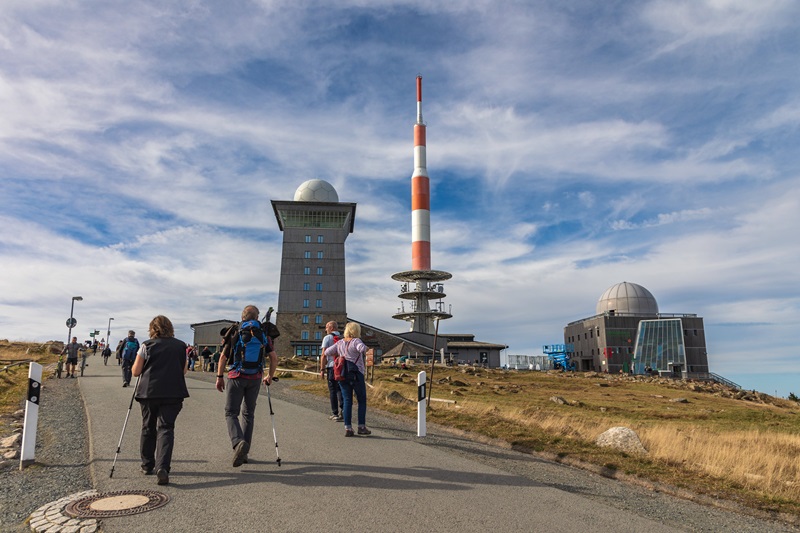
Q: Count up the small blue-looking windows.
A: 14